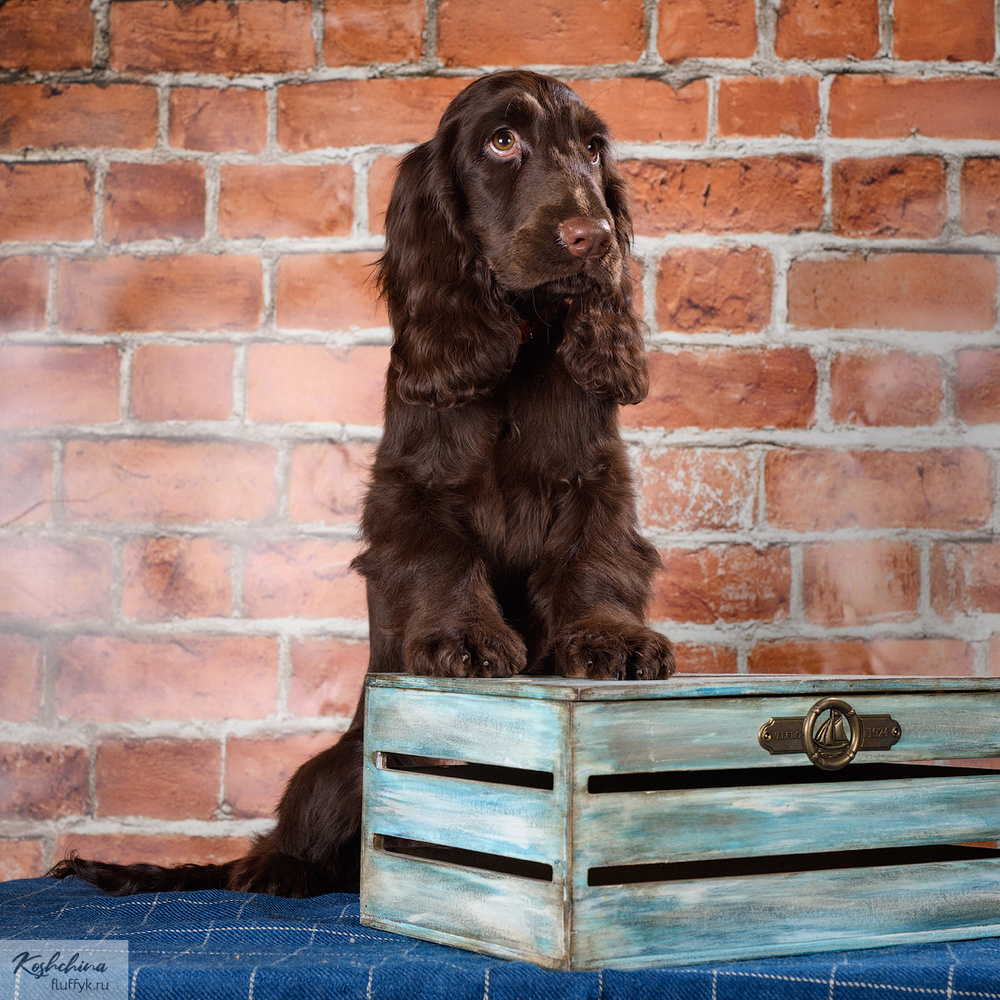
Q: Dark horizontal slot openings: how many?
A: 4